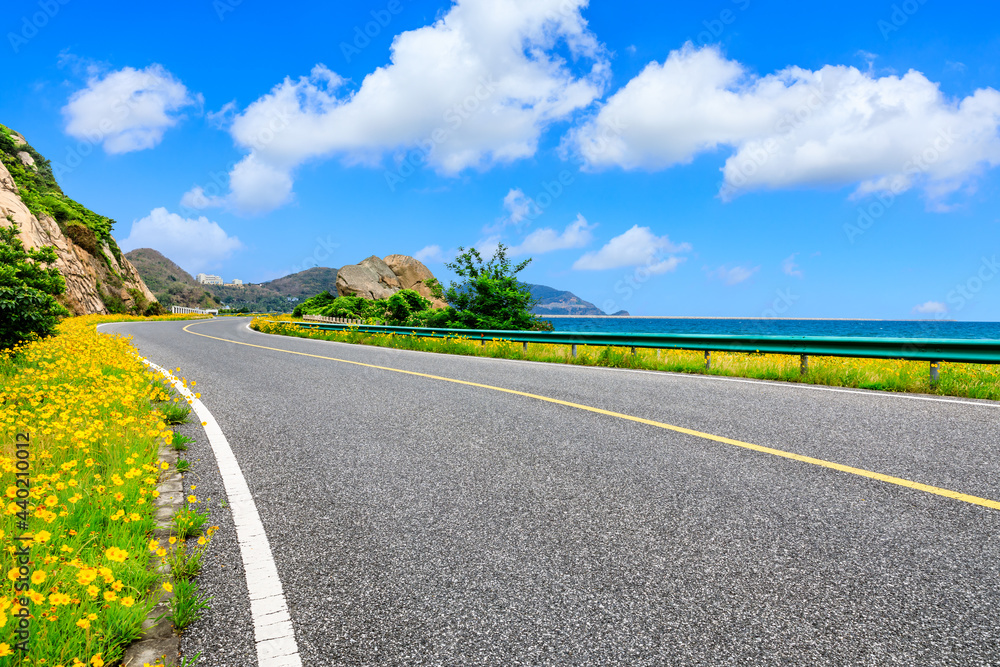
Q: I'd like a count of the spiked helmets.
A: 0